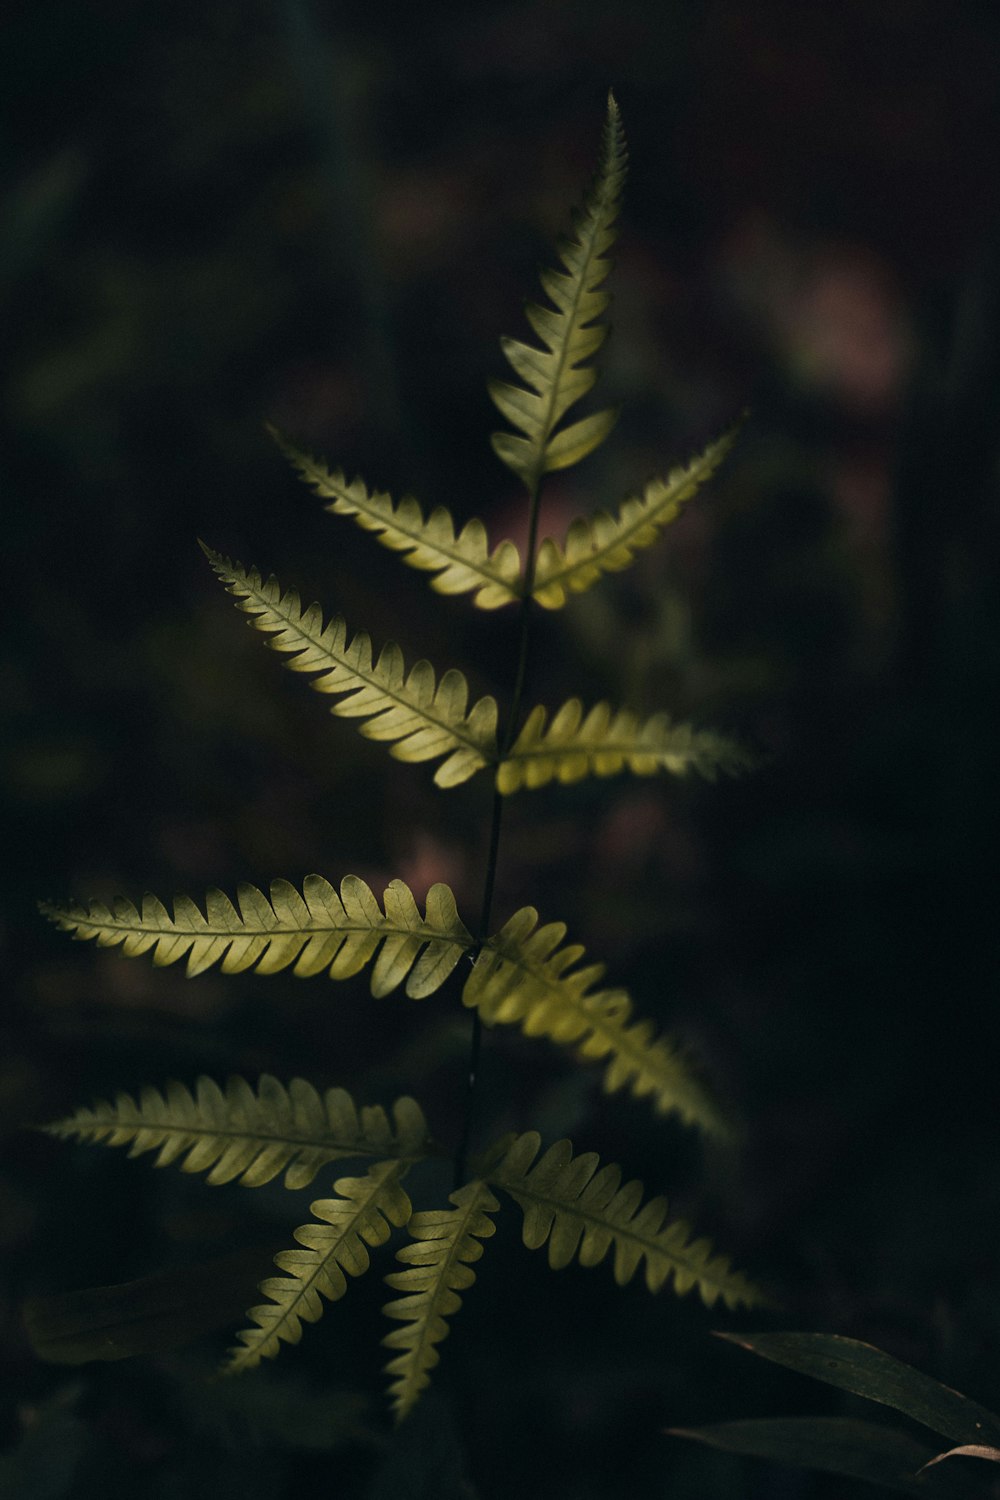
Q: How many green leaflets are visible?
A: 11